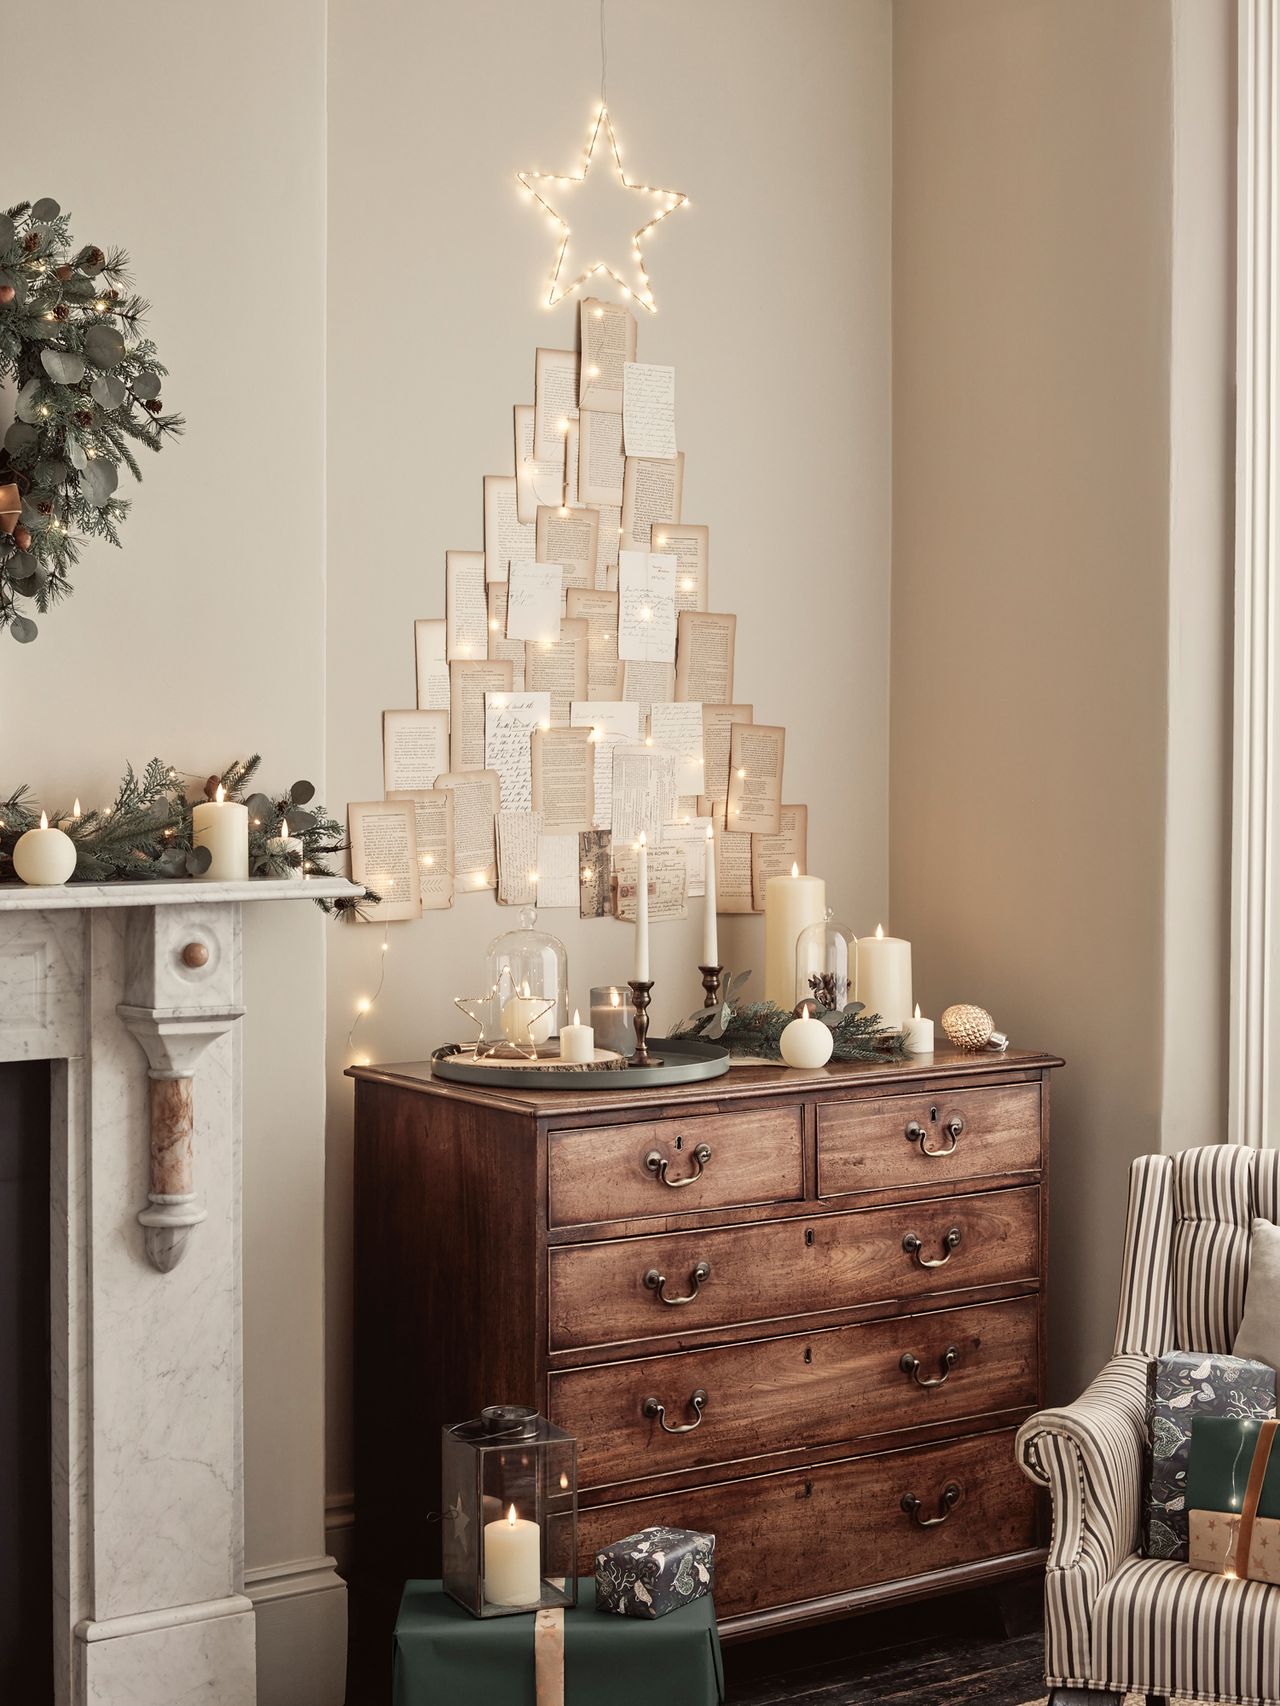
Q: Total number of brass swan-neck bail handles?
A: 7